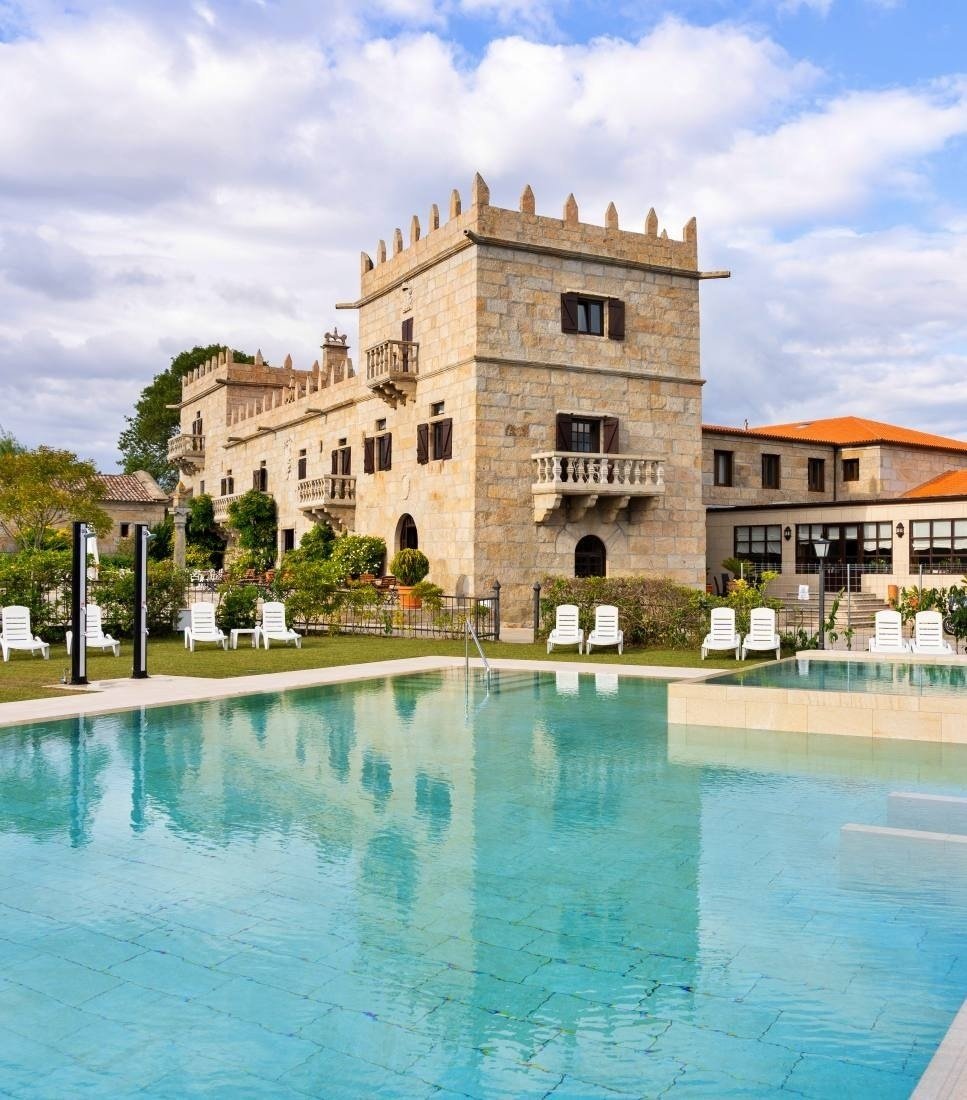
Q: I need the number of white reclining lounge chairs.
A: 10